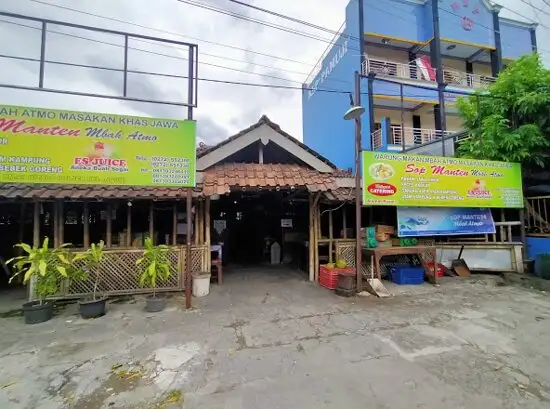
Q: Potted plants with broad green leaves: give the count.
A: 3